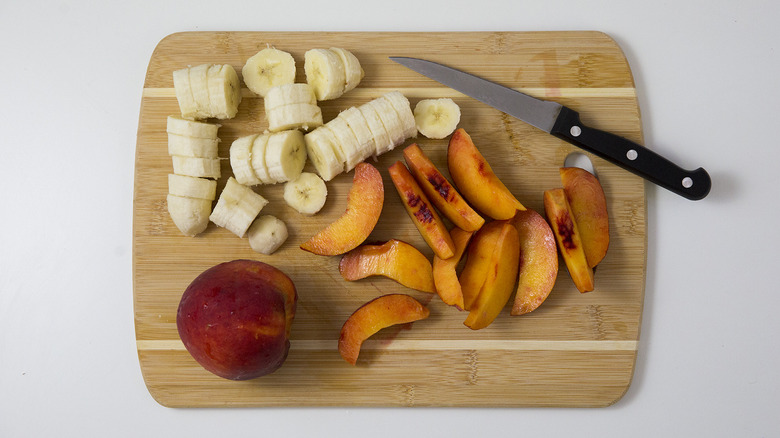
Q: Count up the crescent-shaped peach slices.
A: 12